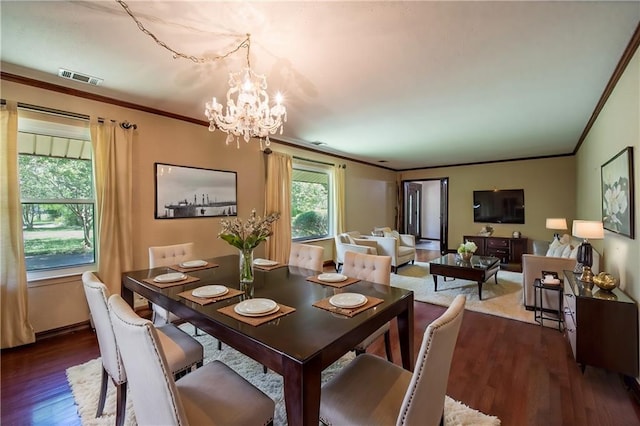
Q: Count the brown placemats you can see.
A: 7